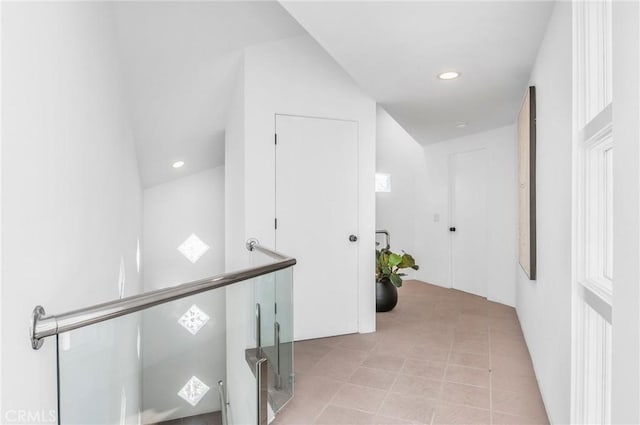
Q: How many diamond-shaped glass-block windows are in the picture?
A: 3